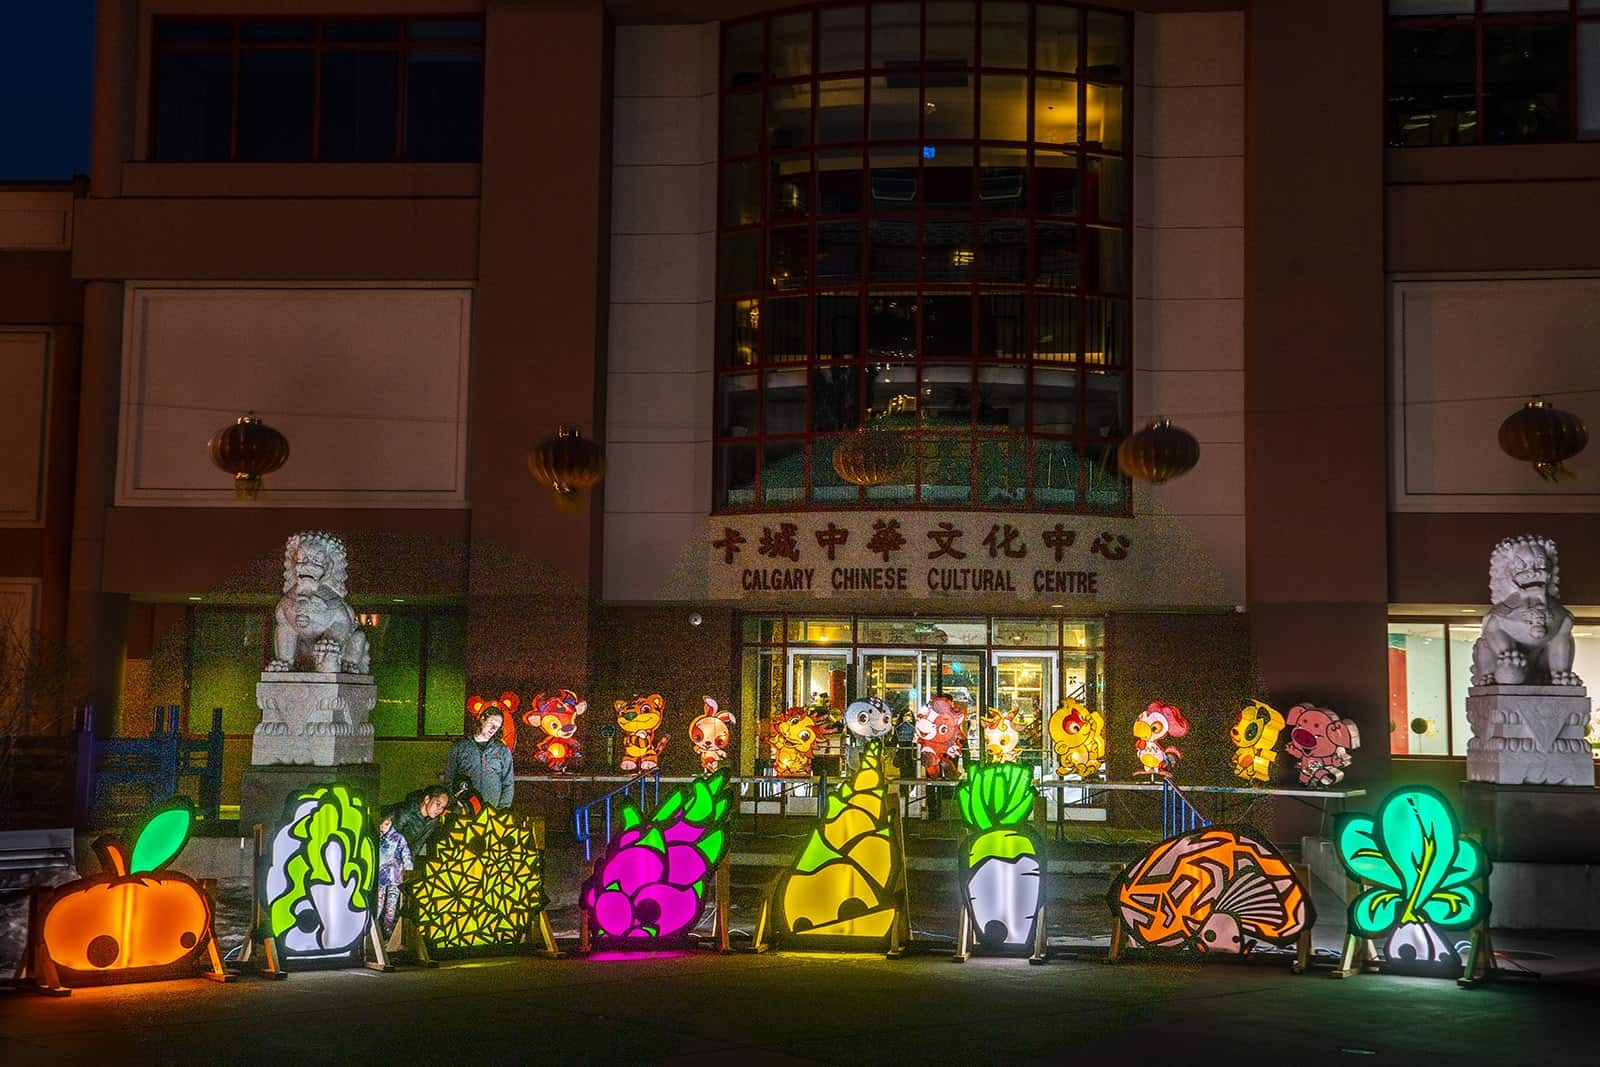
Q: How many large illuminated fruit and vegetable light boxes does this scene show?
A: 8